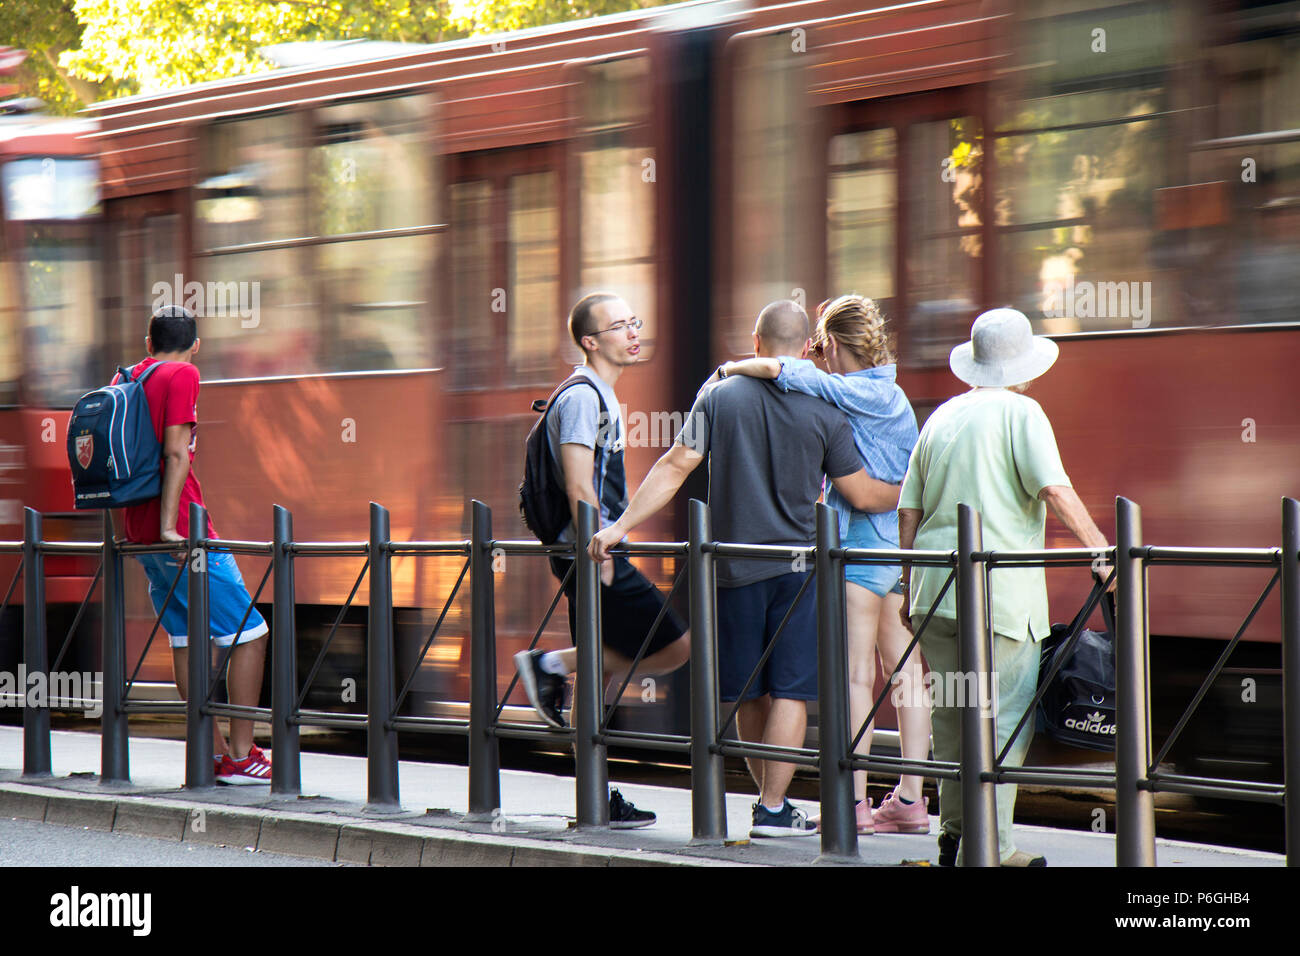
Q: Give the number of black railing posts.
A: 12